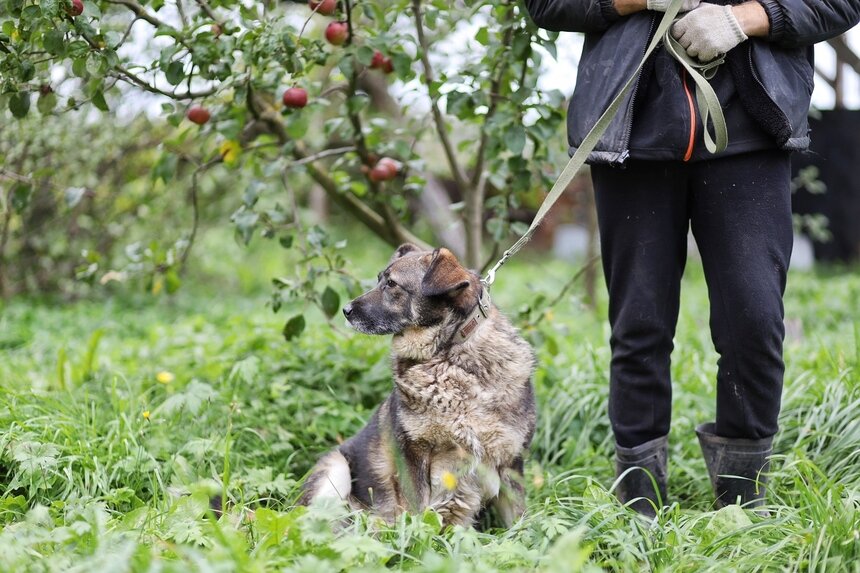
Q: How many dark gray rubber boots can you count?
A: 2